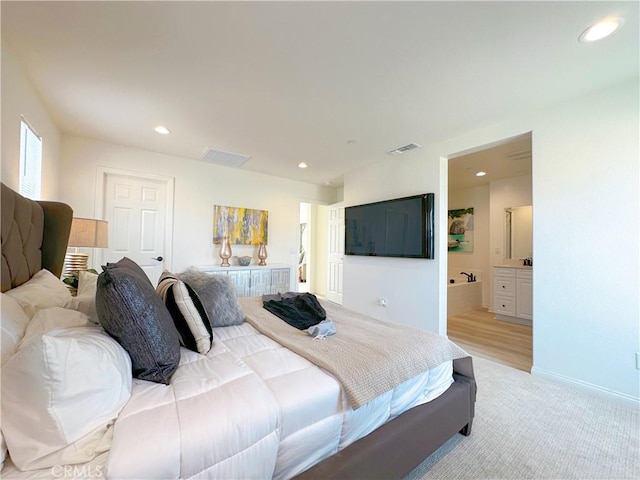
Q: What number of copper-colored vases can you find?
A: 2